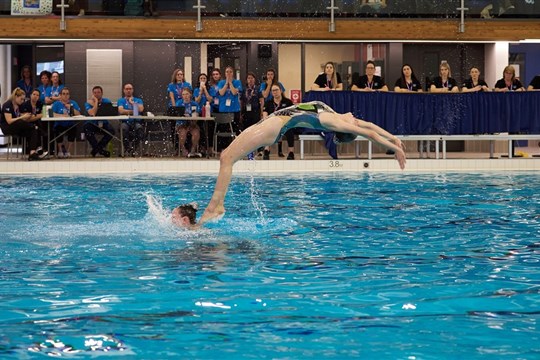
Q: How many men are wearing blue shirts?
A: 2